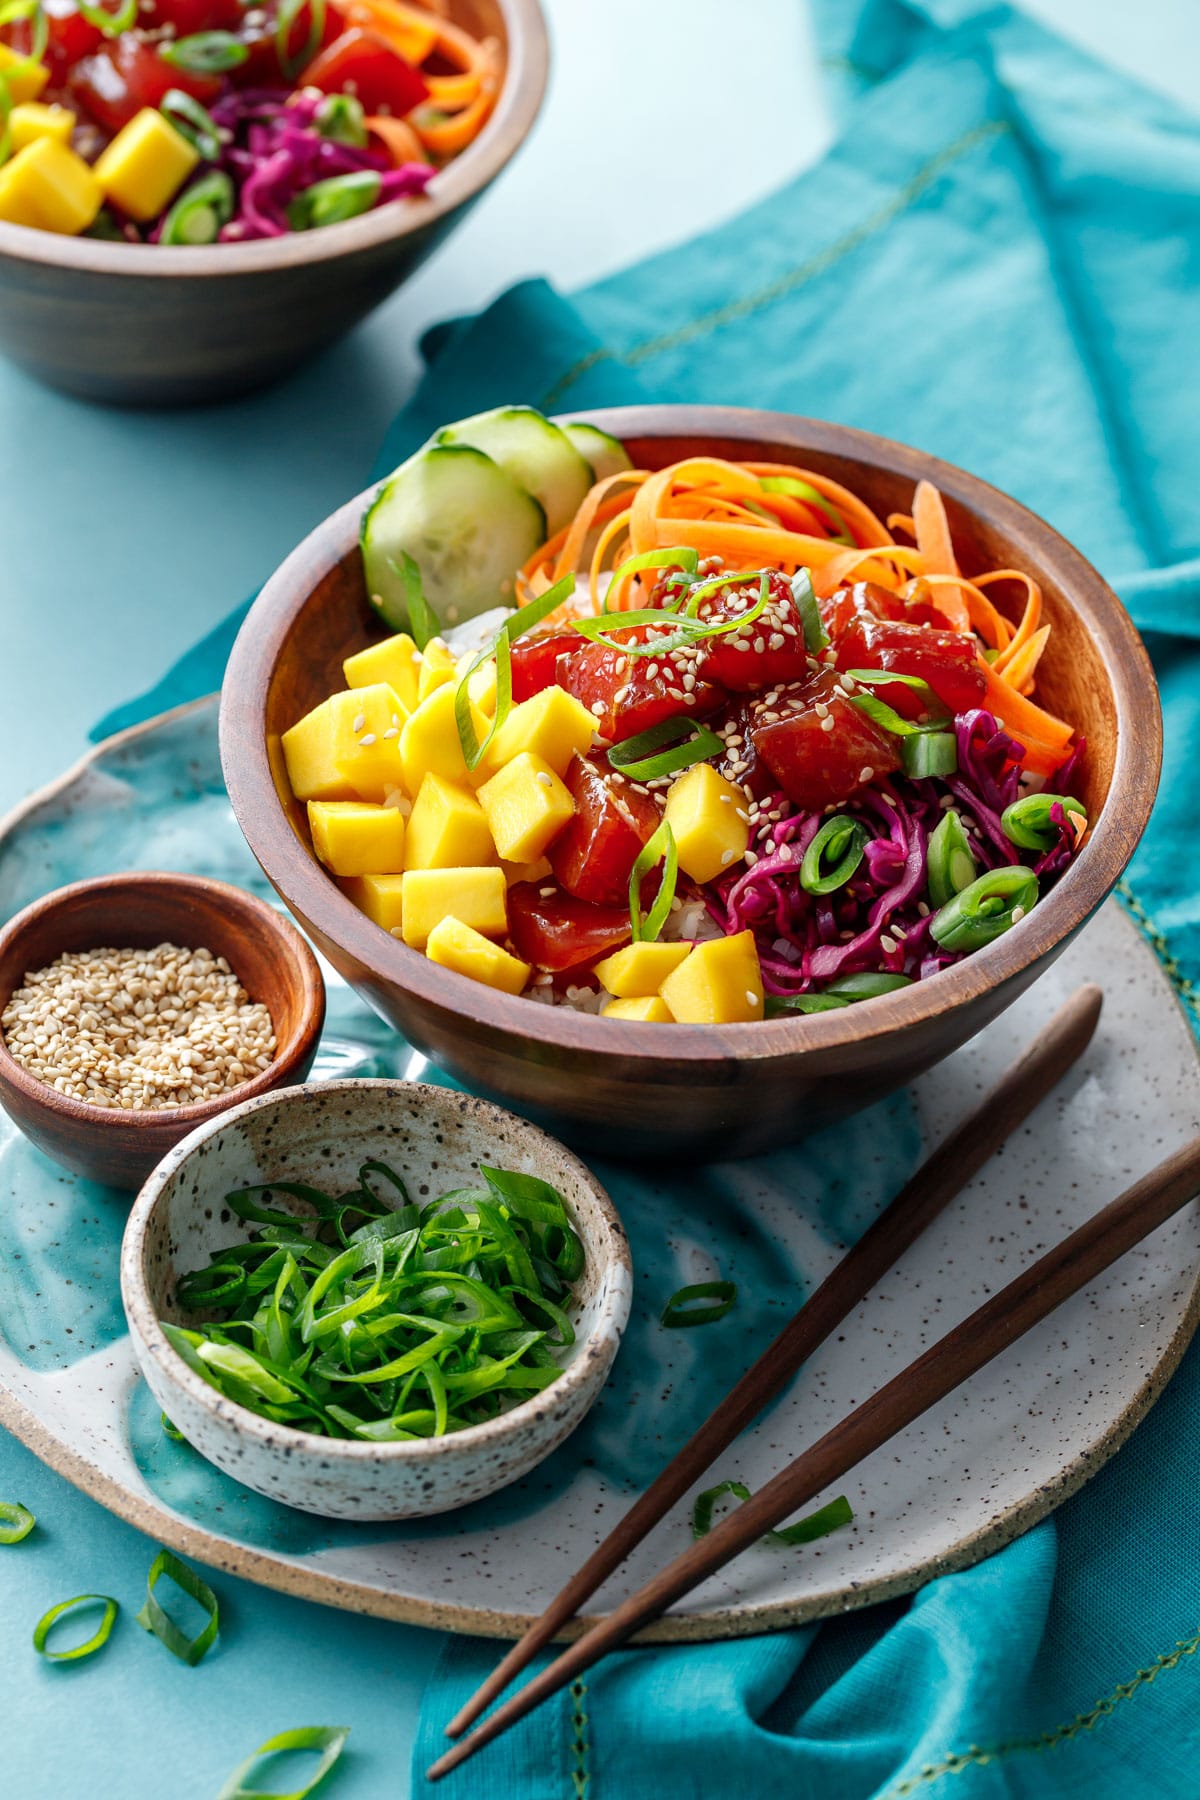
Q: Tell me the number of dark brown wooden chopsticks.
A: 2